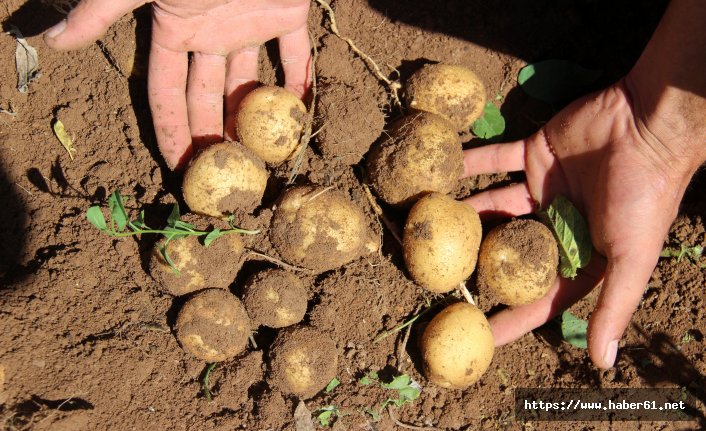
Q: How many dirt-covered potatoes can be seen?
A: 12